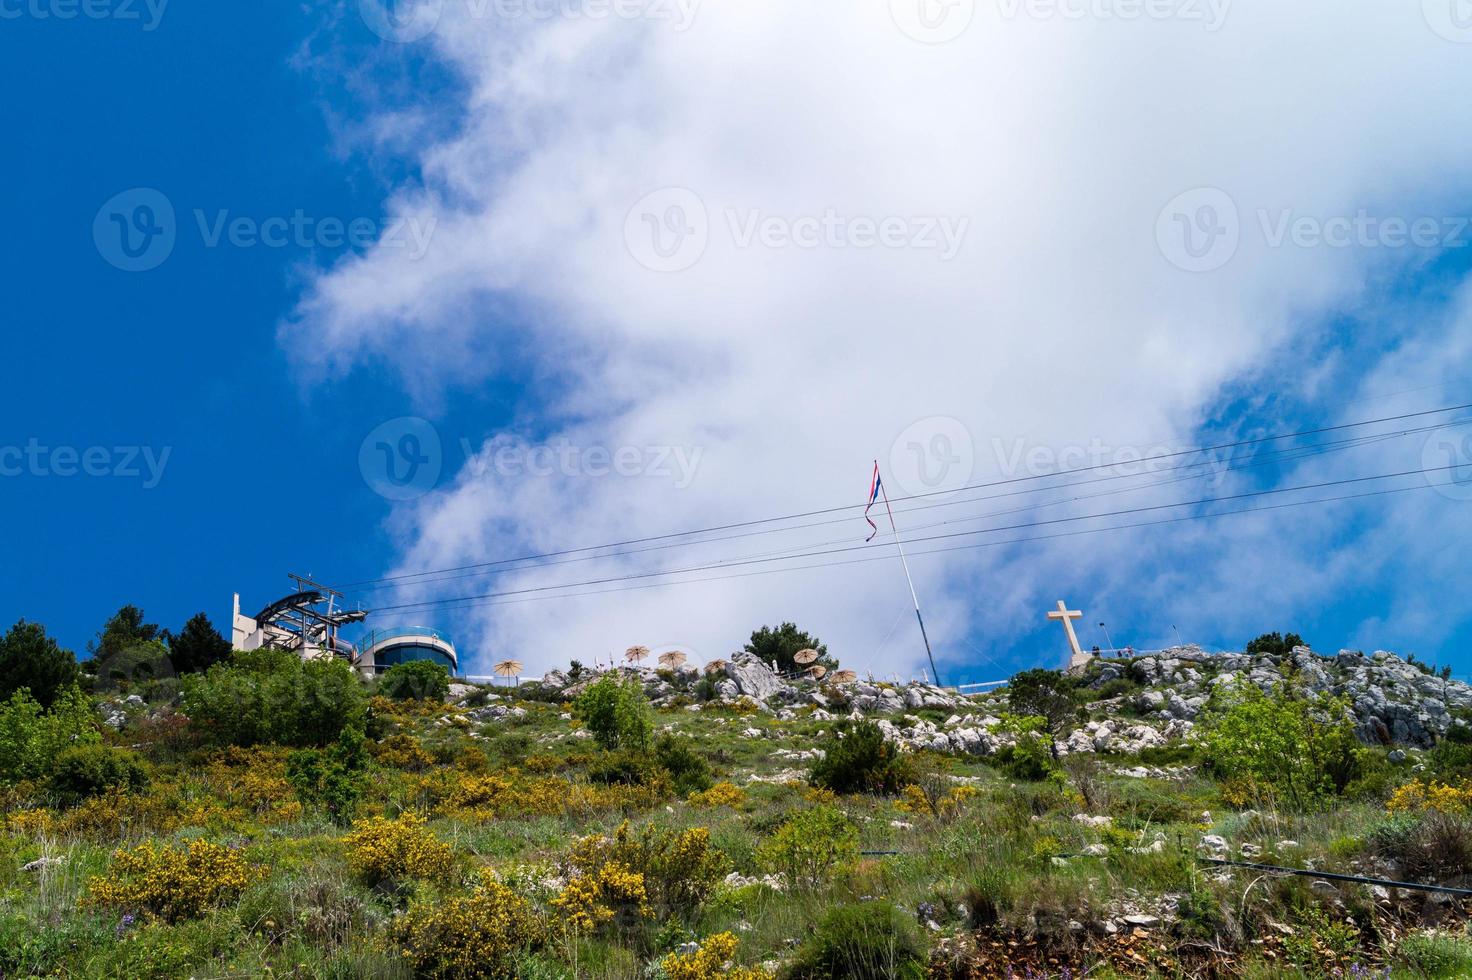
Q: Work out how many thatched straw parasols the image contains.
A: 7